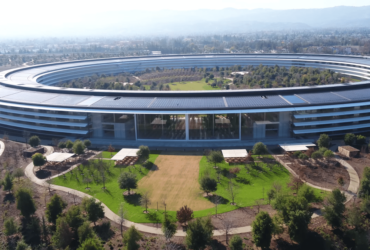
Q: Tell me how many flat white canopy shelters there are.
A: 4